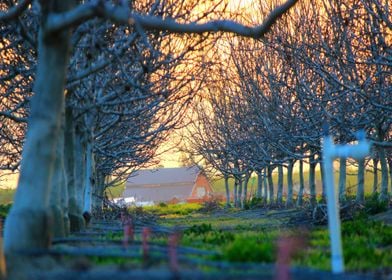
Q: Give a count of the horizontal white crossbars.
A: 1